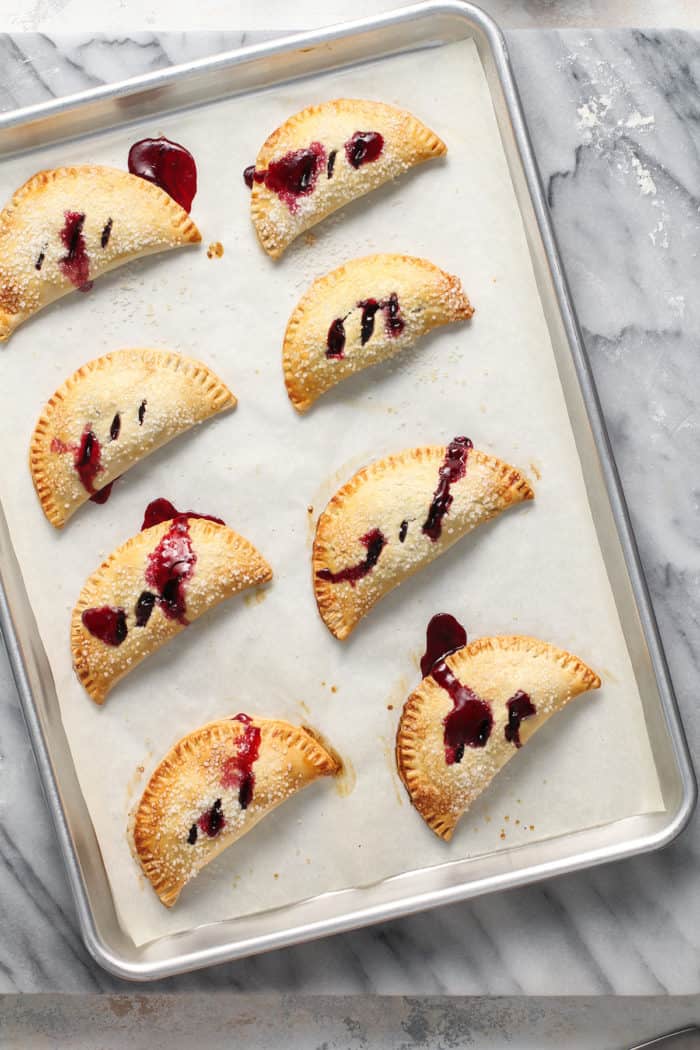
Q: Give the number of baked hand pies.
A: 8